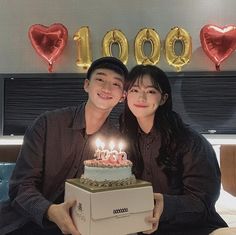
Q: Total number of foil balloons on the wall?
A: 6